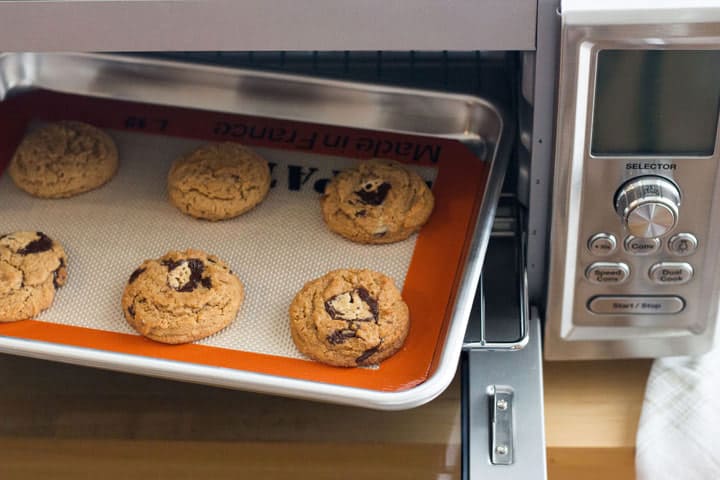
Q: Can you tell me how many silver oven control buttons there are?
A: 6